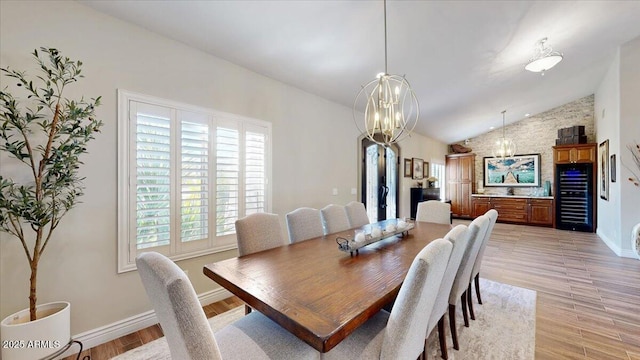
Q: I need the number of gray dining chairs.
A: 10